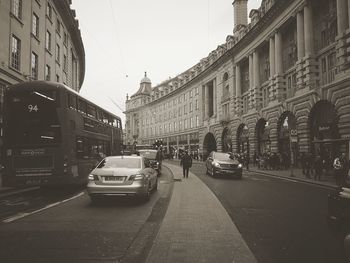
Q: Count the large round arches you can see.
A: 6